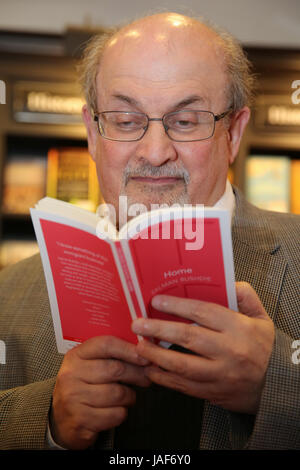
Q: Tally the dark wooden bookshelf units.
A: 2